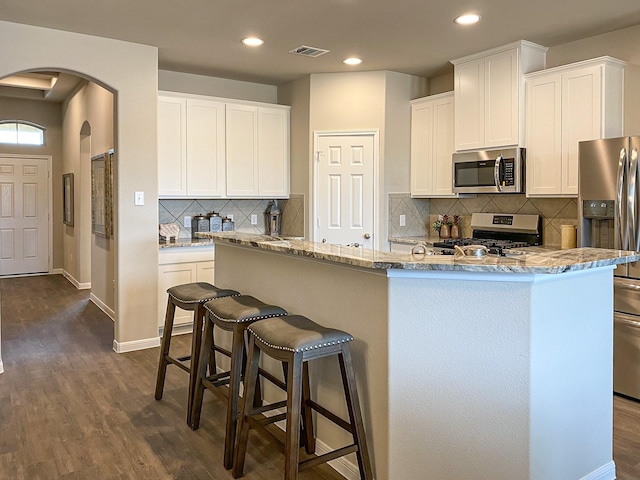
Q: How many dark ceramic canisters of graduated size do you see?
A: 3